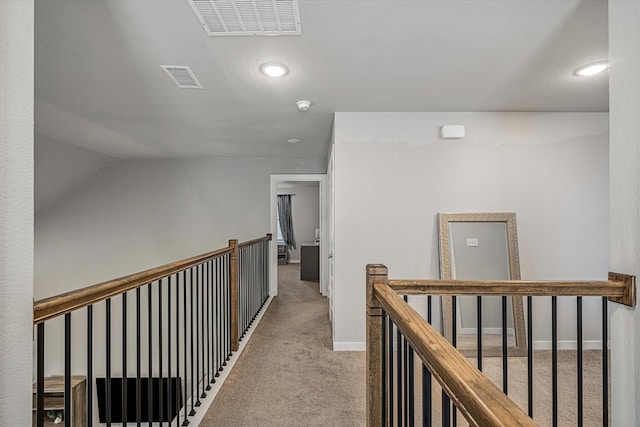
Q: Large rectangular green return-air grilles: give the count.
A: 0